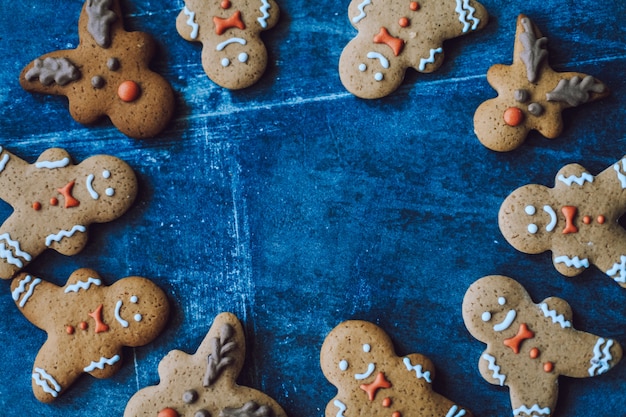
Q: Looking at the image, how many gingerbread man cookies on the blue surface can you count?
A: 7